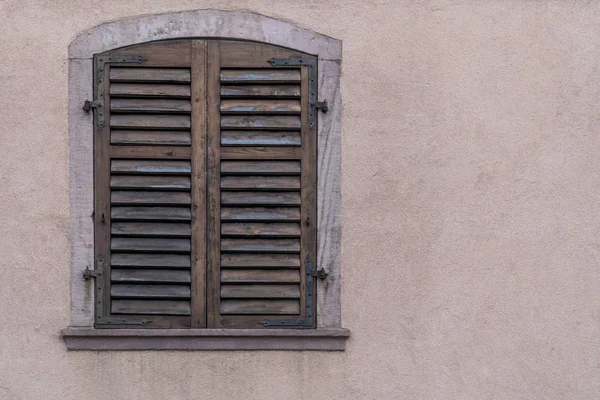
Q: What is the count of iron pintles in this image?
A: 4